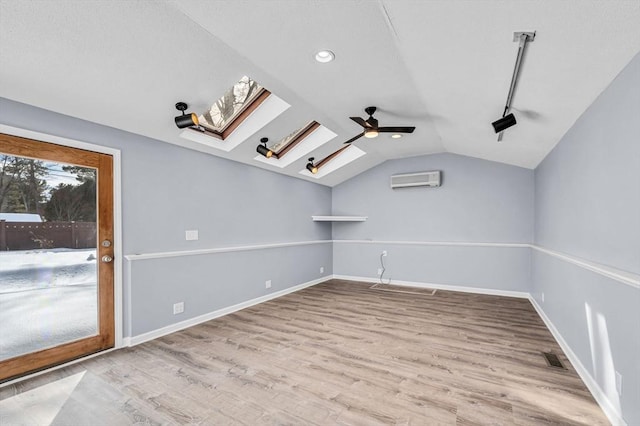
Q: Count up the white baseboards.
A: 3